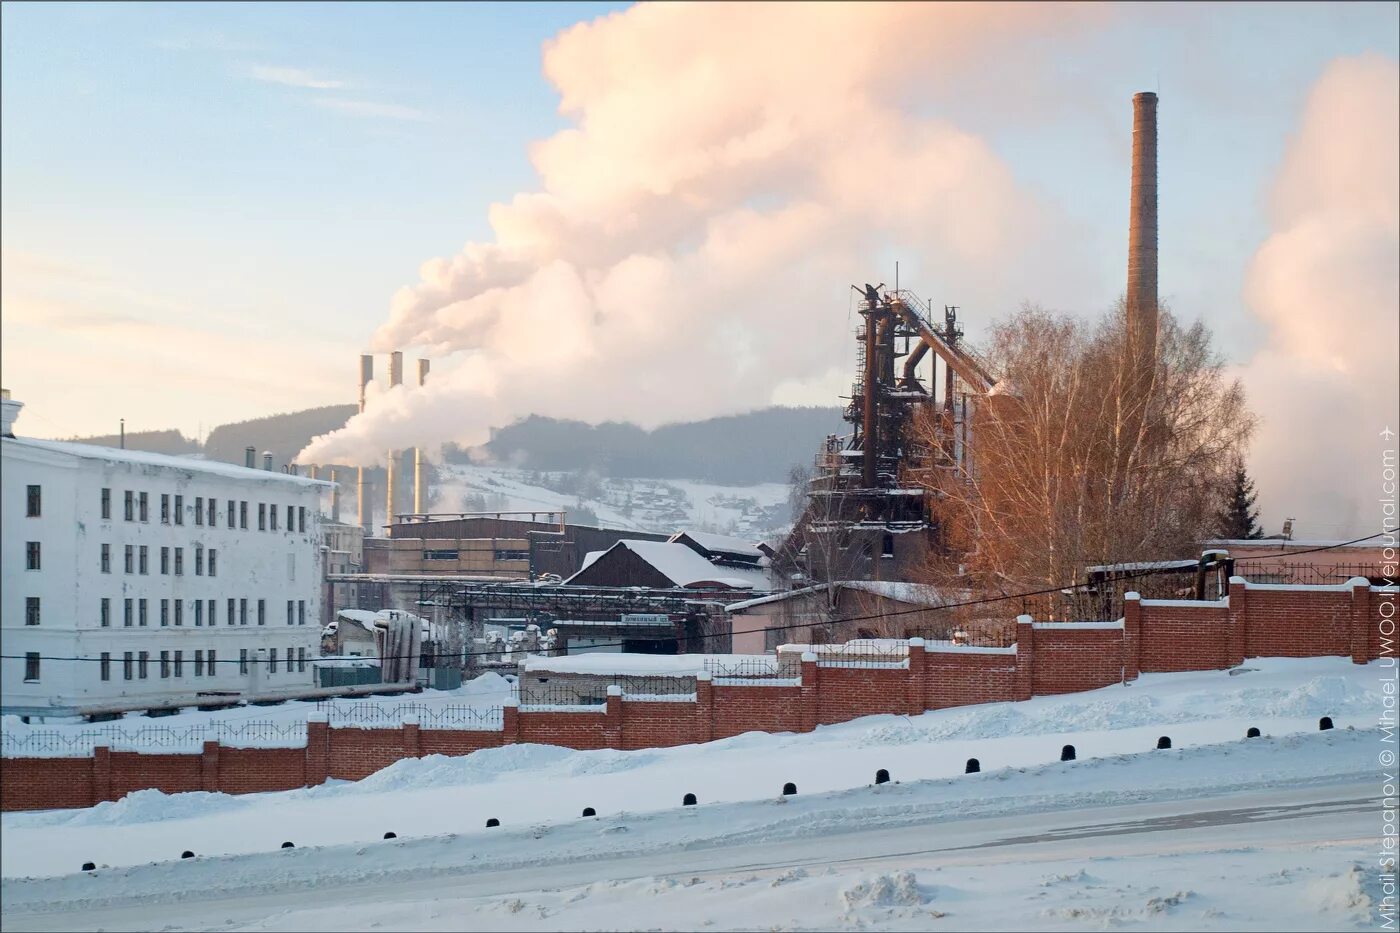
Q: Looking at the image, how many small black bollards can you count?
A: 14